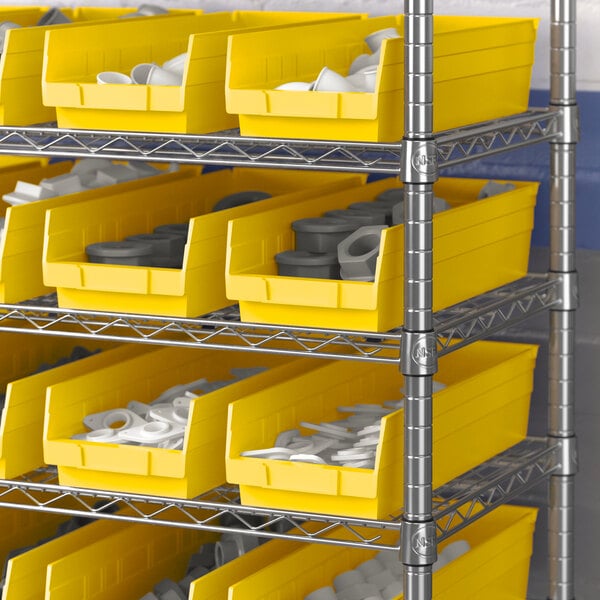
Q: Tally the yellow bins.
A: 12